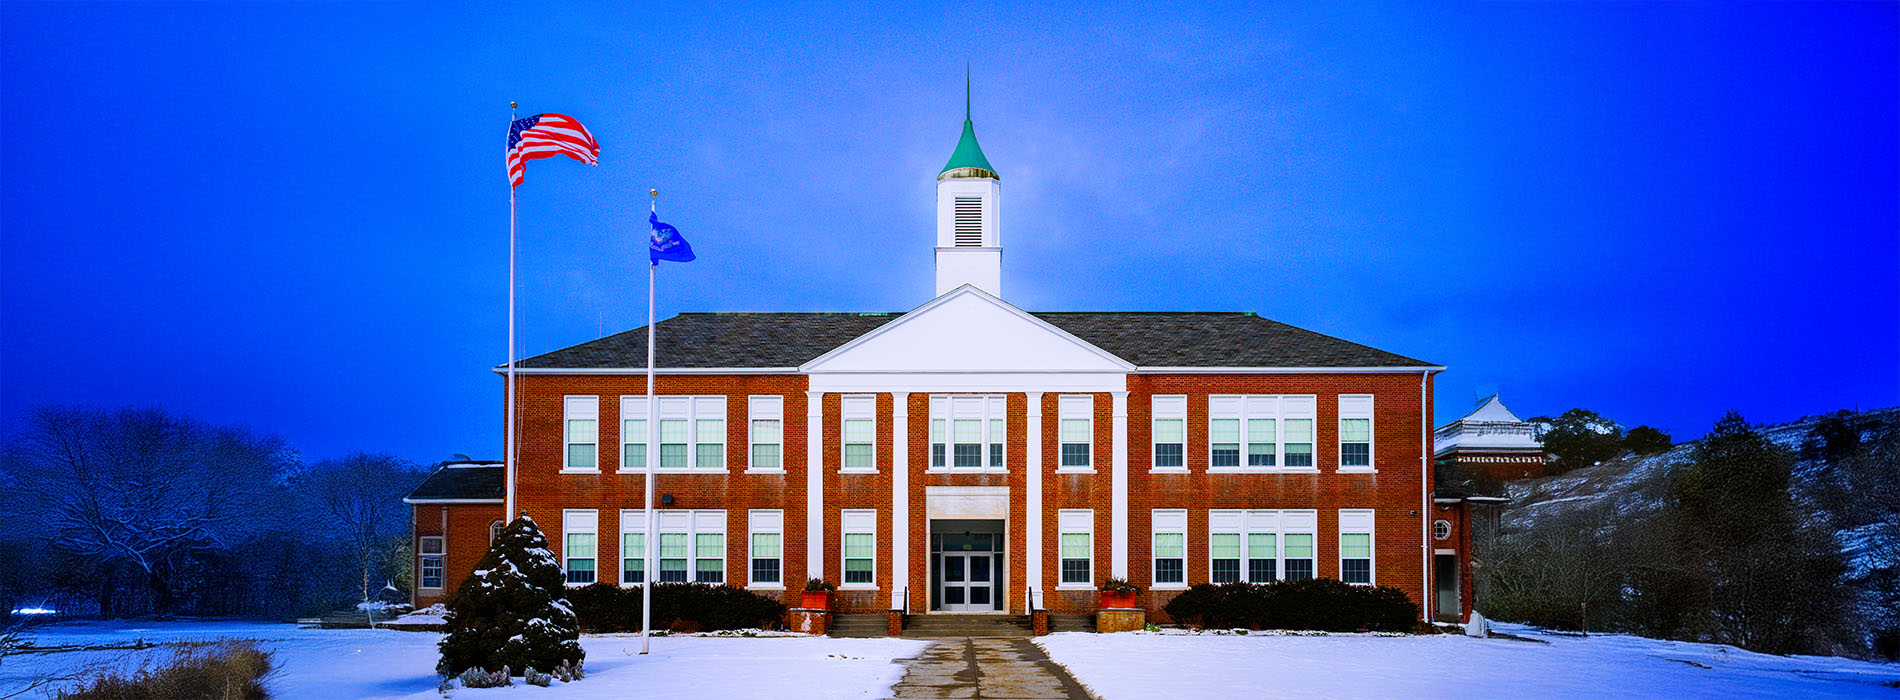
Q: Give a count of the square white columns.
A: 4